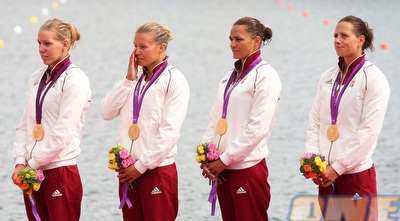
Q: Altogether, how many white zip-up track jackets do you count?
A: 4